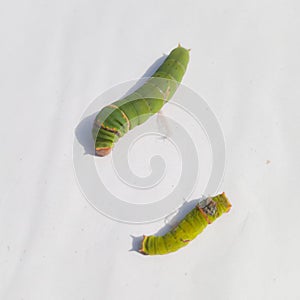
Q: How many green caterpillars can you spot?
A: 2